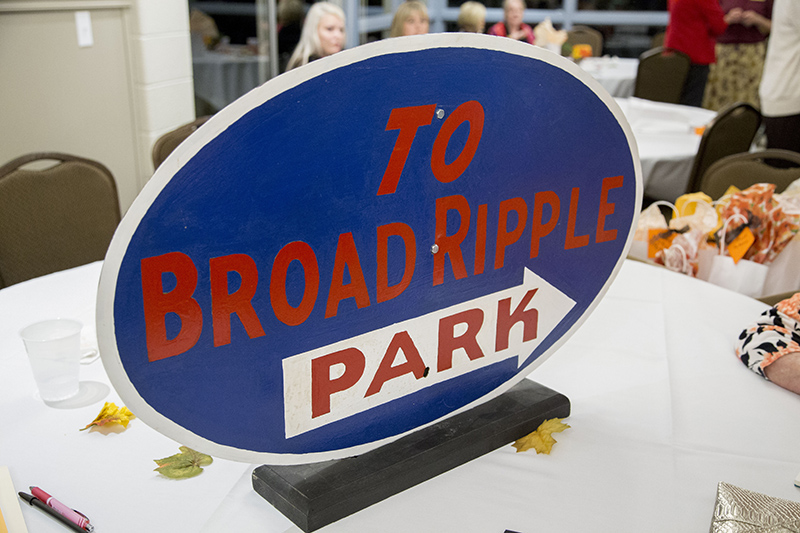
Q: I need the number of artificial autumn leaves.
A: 3